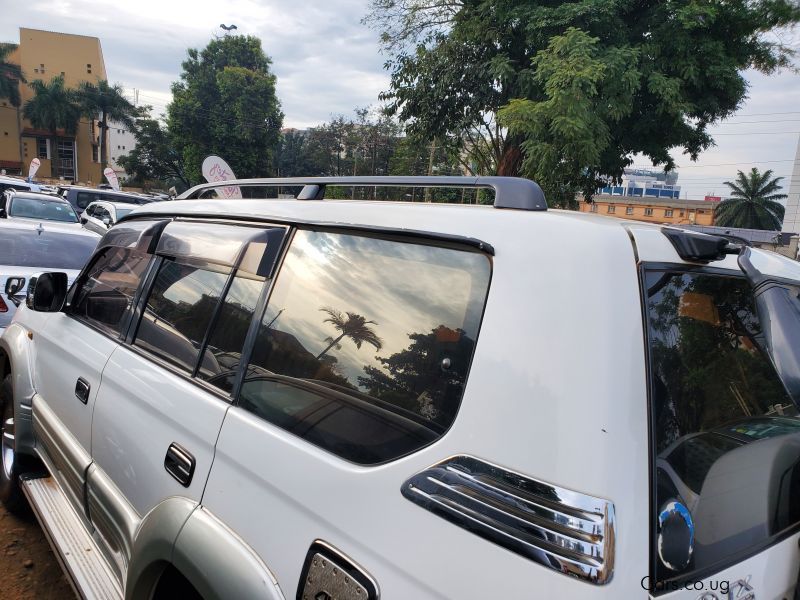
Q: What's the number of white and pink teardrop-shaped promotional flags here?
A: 3